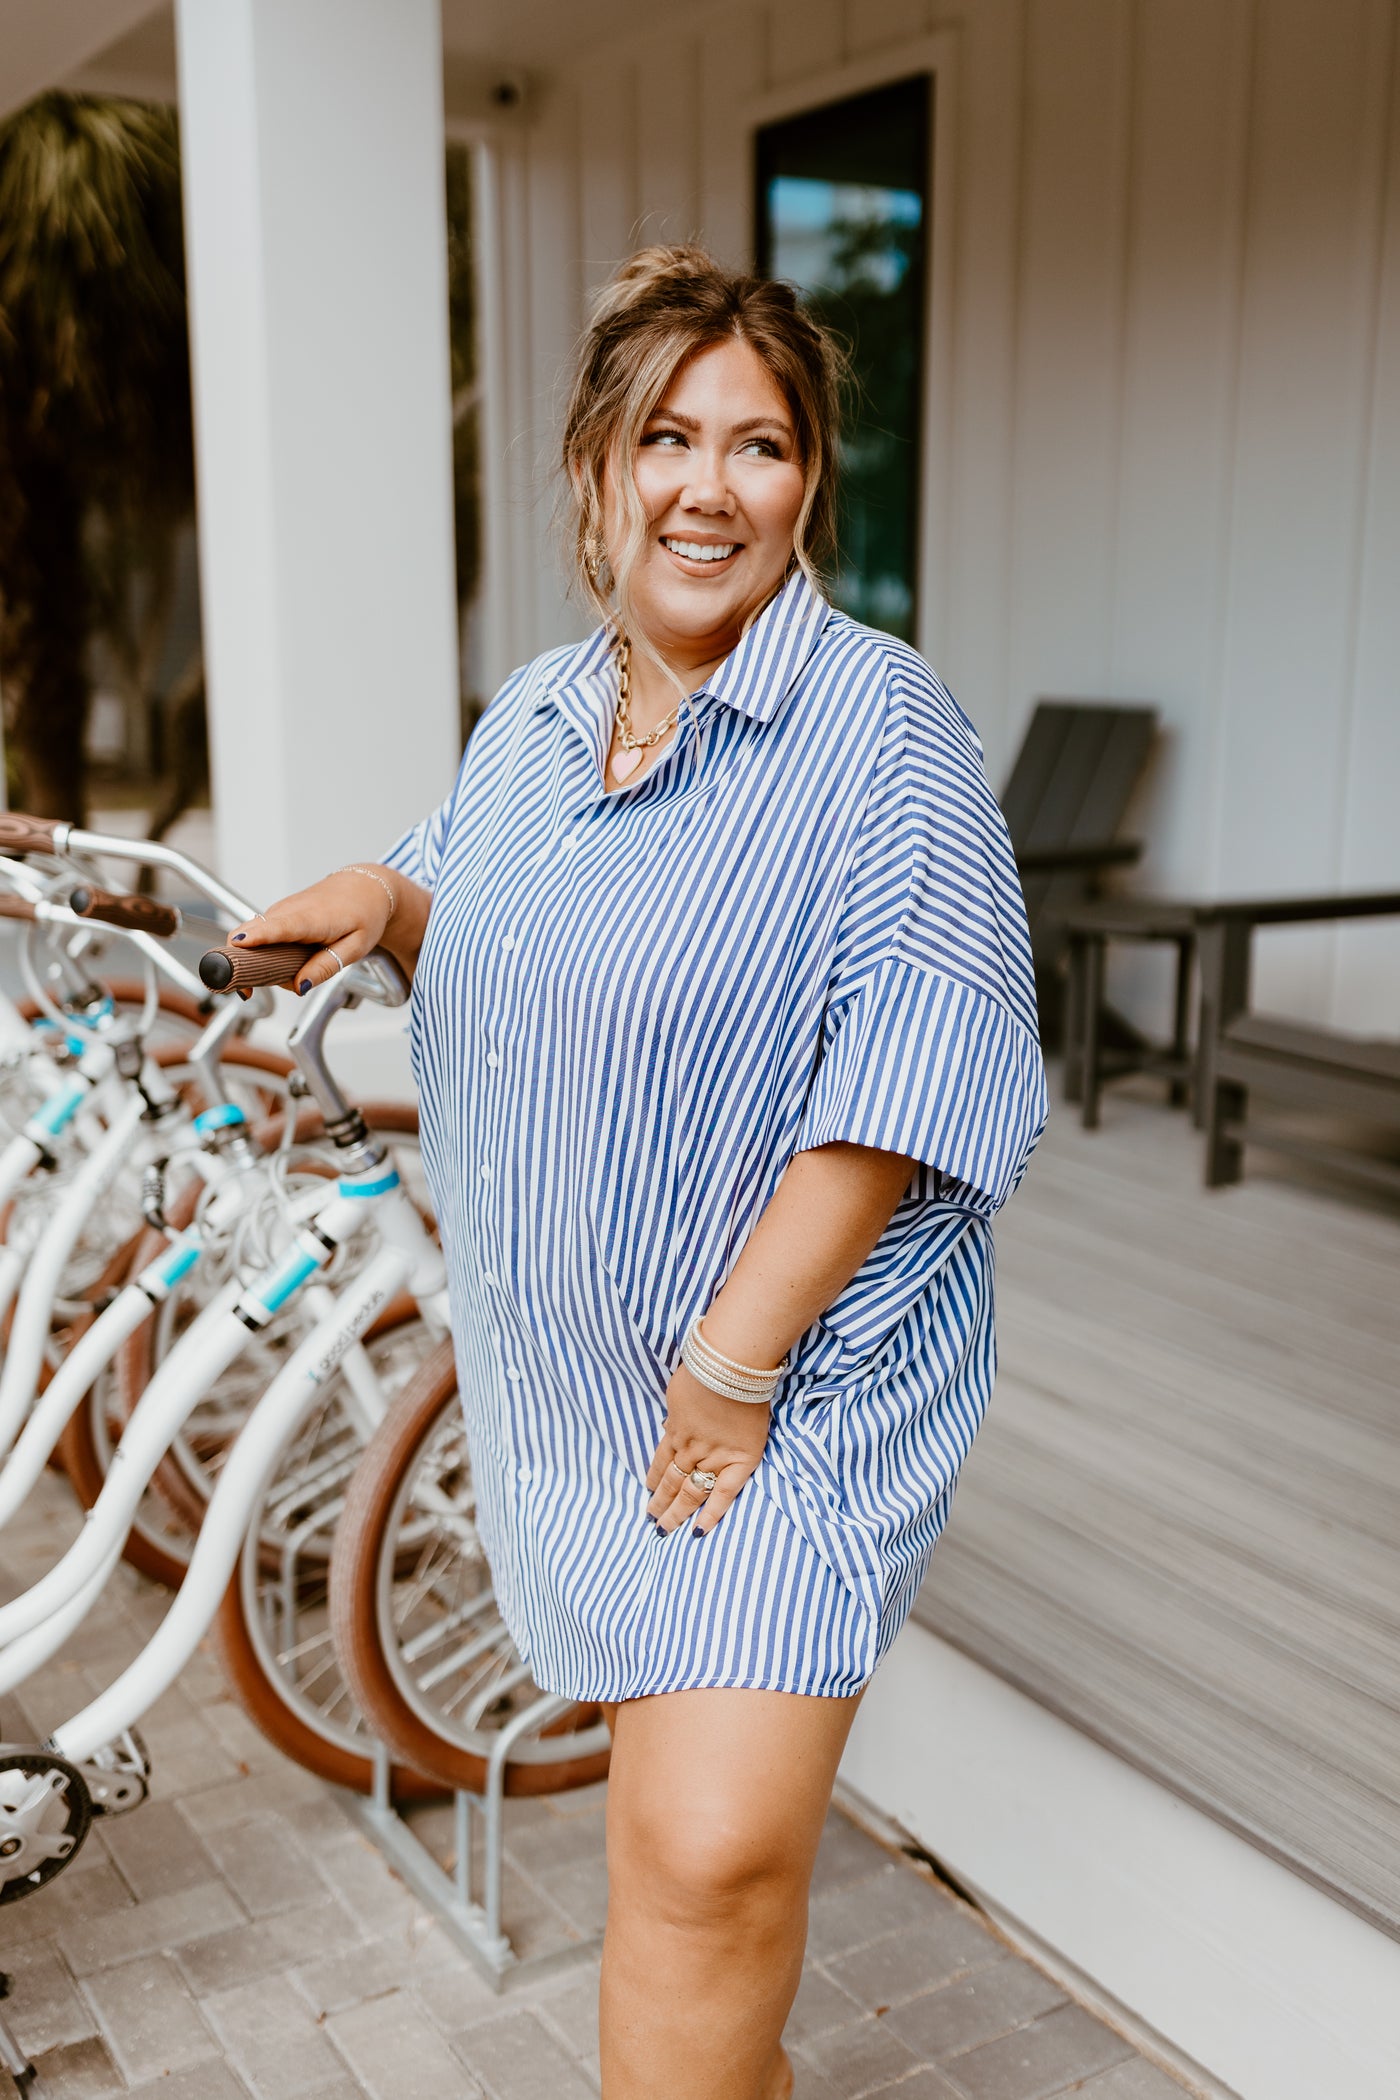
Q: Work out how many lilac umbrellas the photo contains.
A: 0